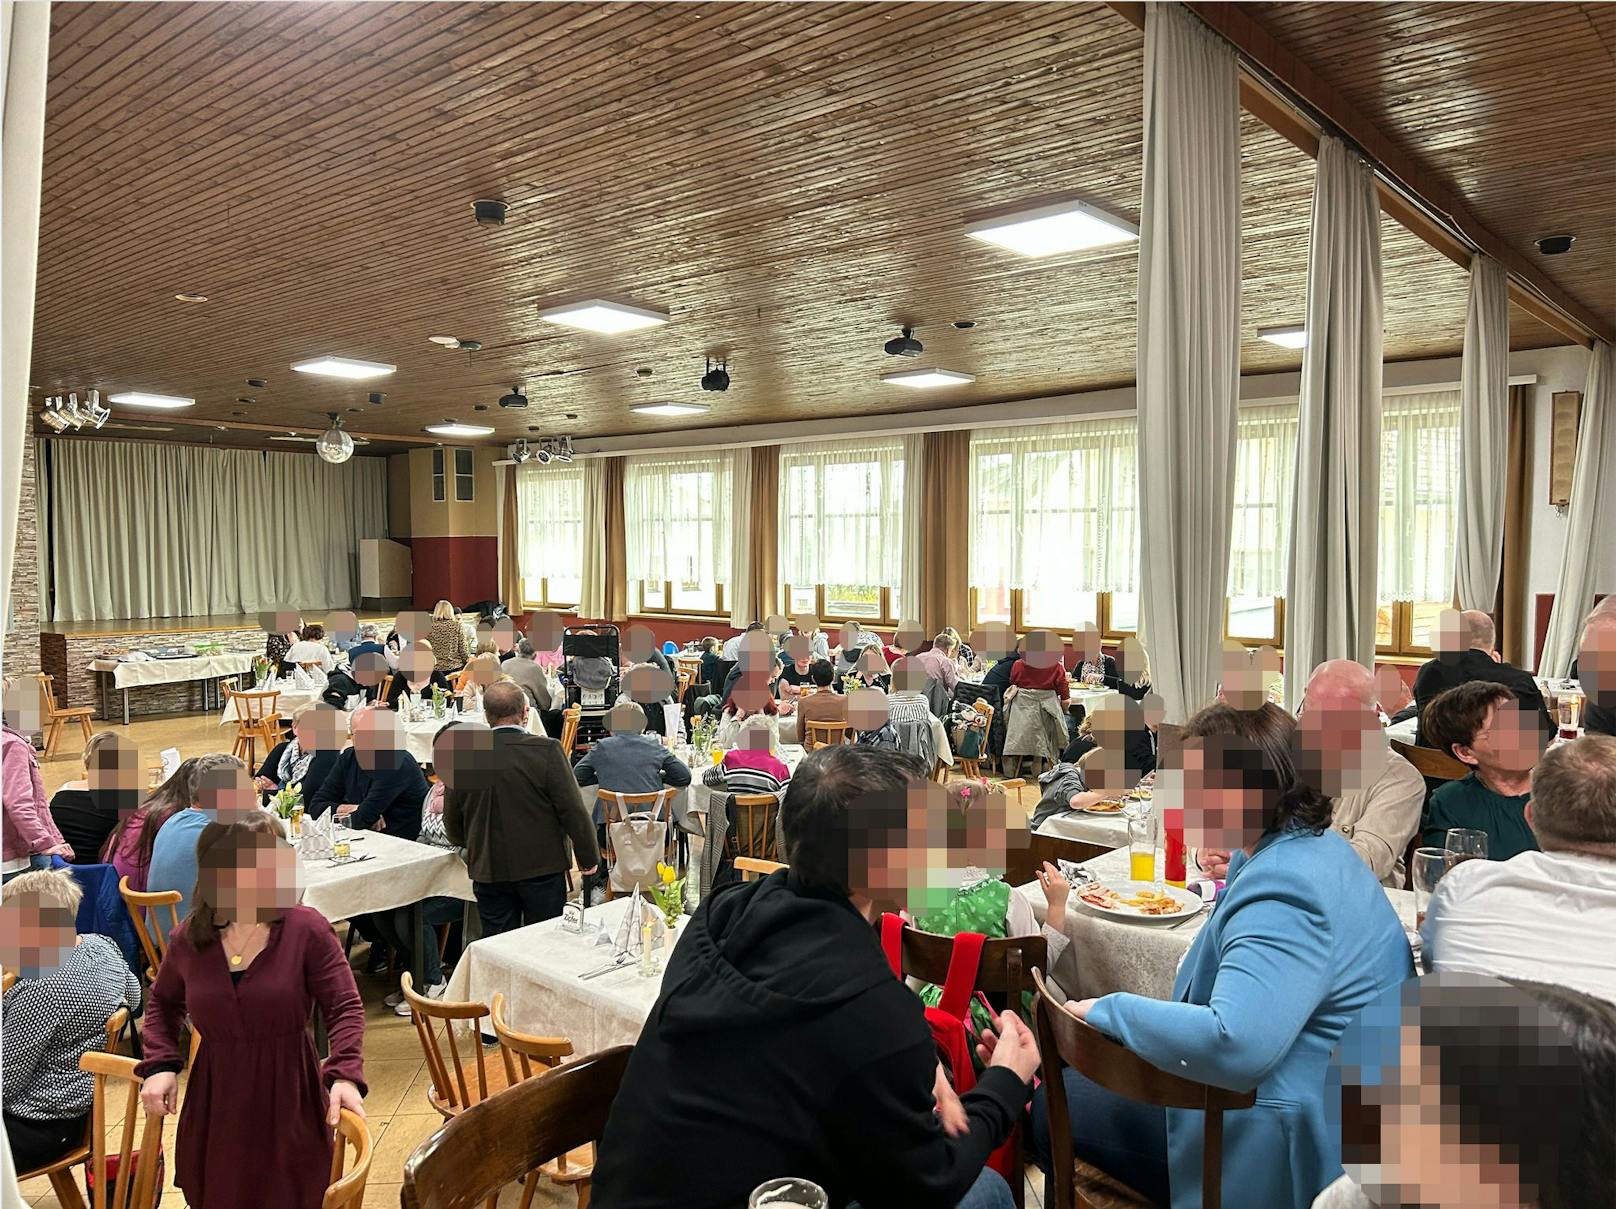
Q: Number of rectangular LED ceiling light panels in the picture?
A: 8